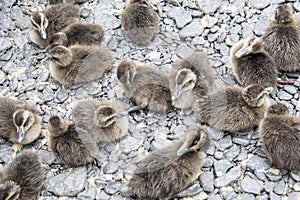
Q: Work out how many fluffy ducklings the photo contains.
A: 15